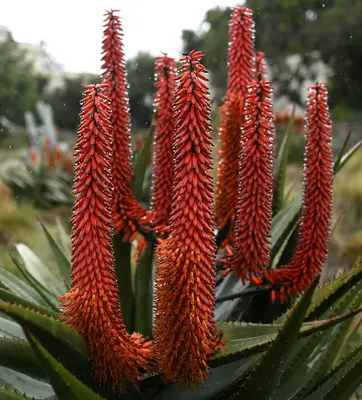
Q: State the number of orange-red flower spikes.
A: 8